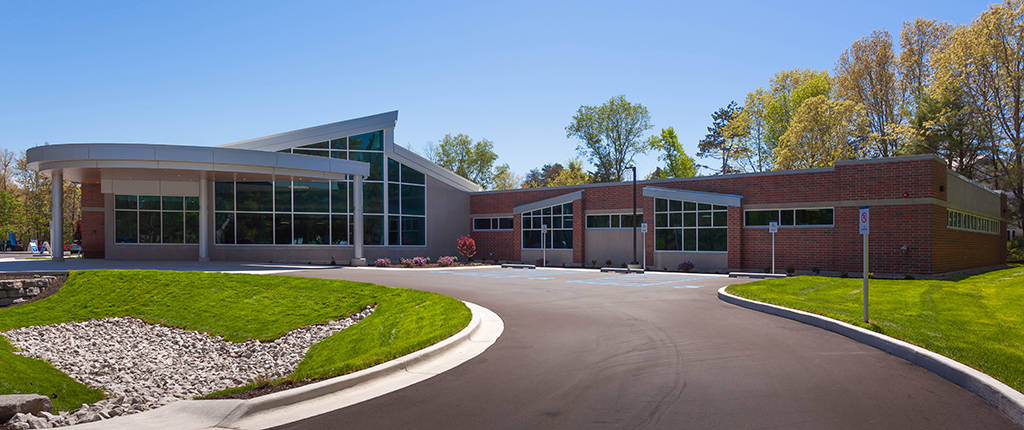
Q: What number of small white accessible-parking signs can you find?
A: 3